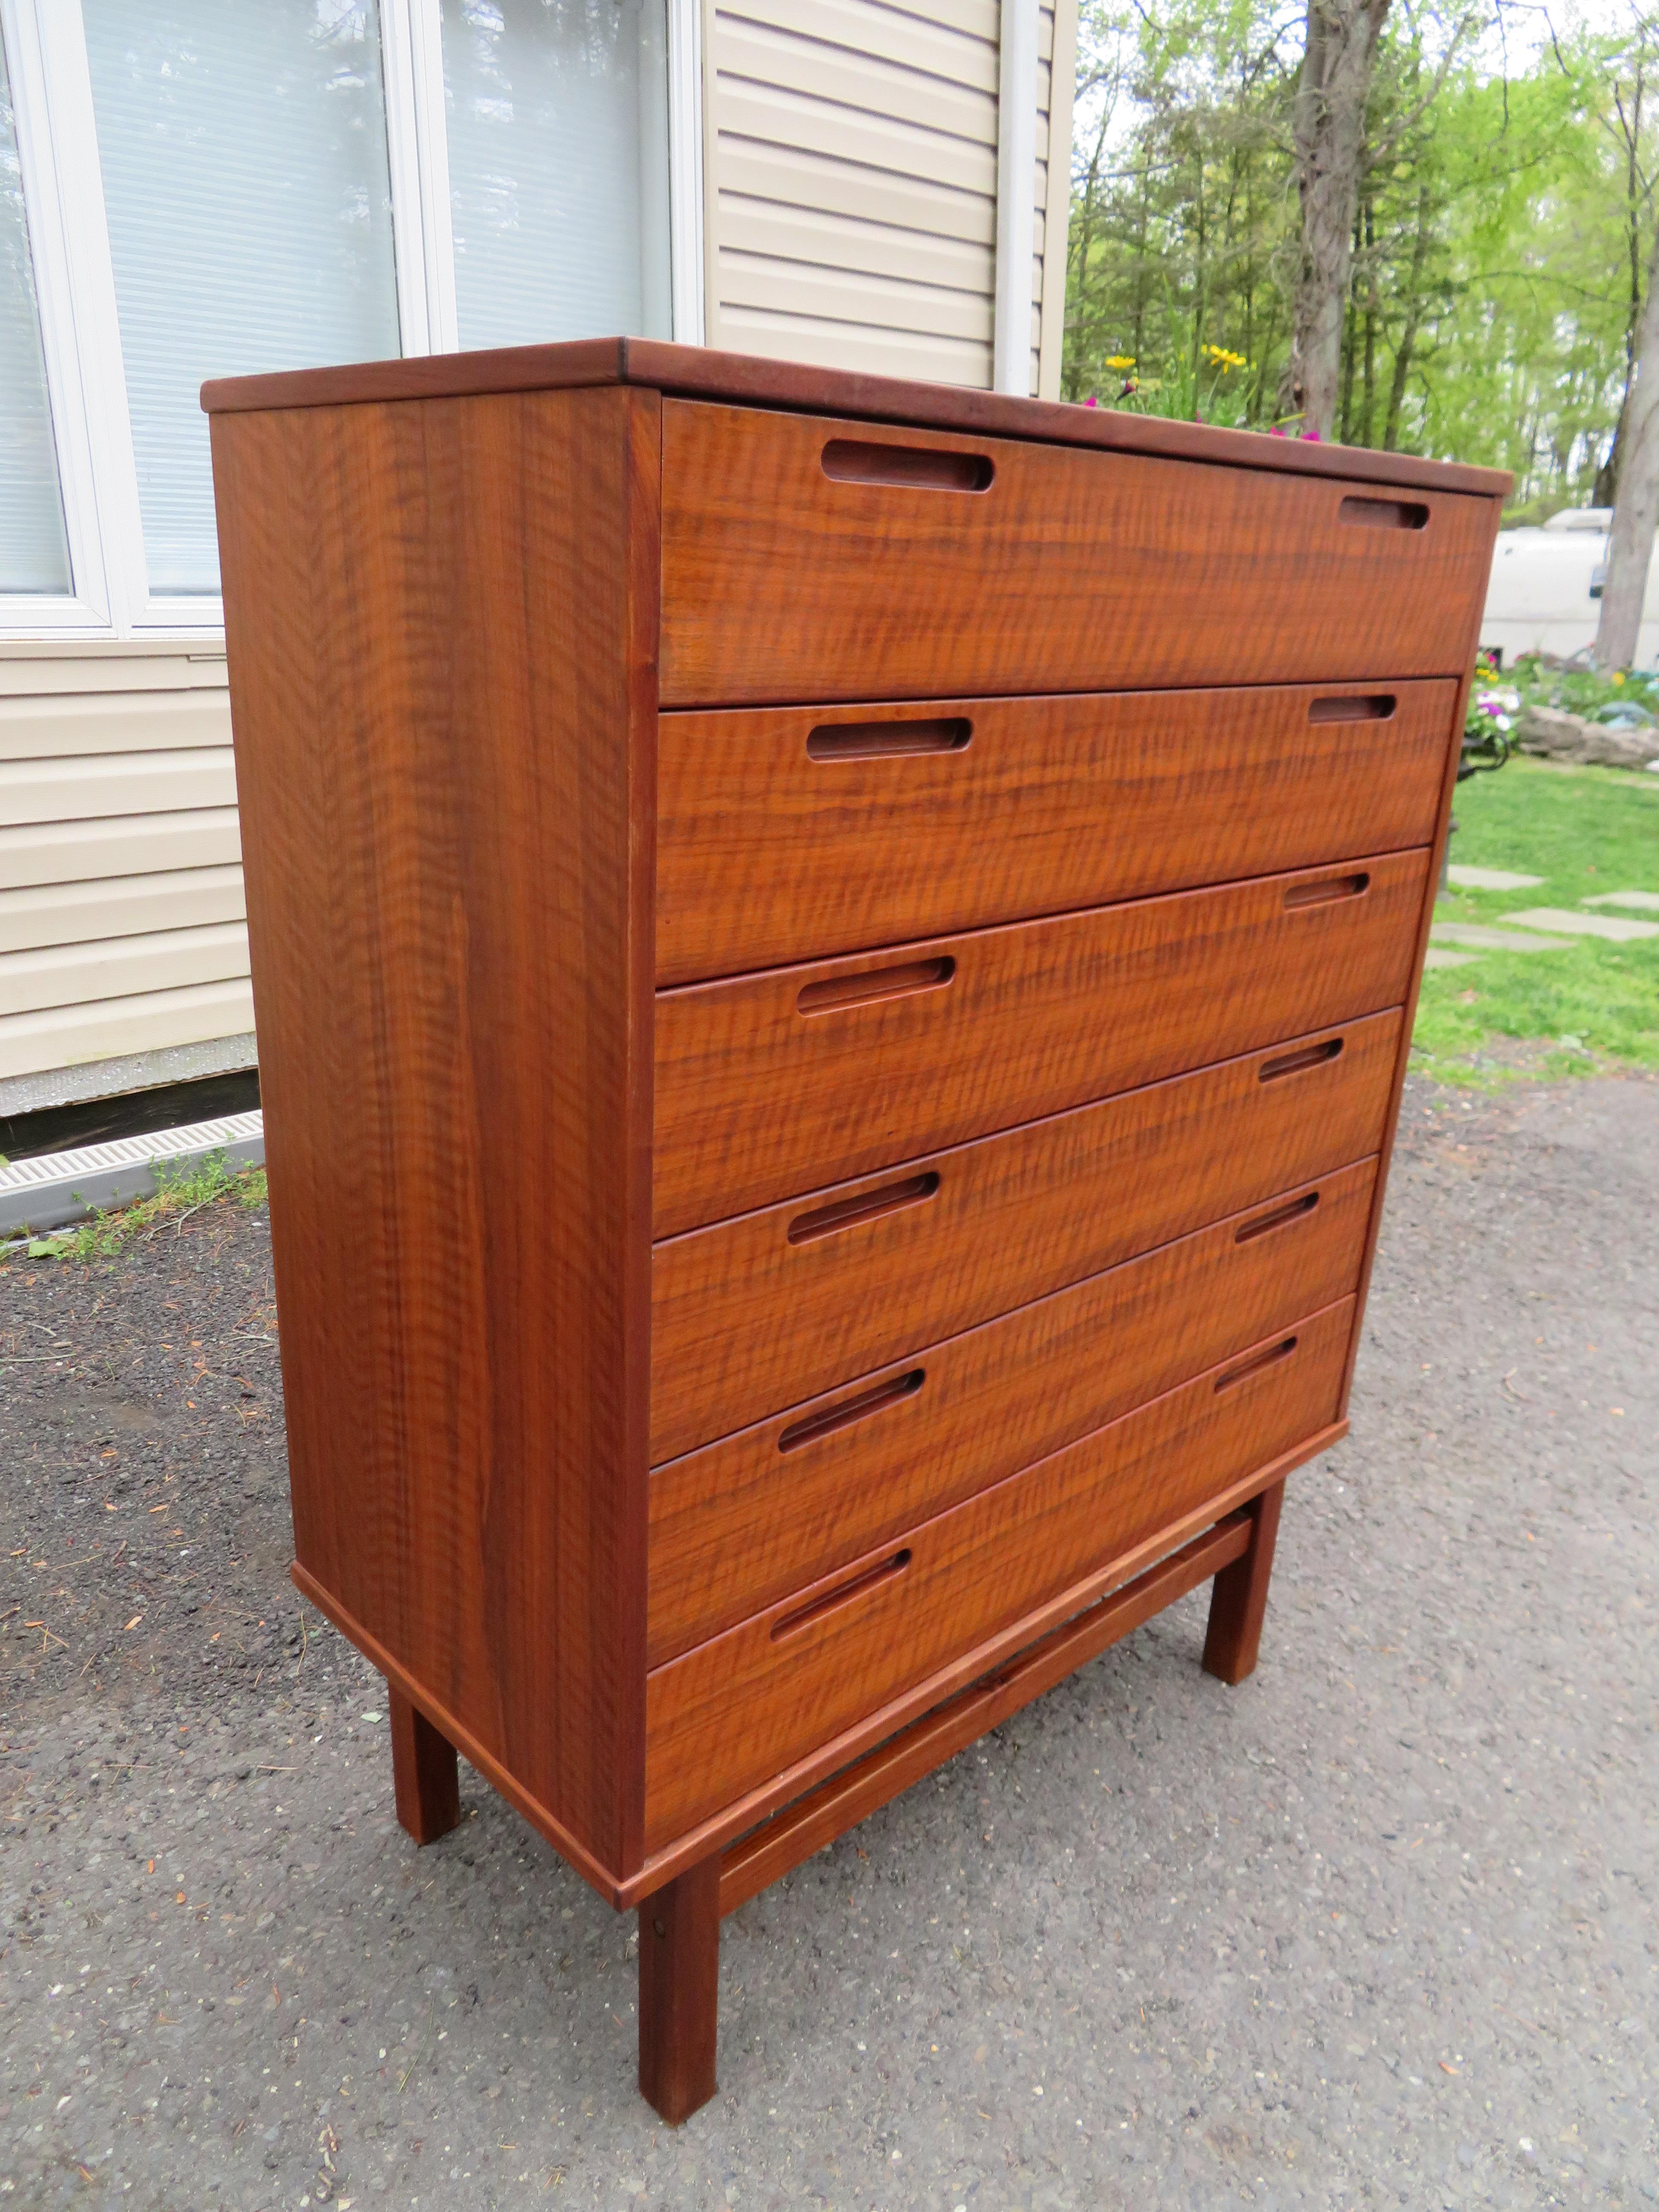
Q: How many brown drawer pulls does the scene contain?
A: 12